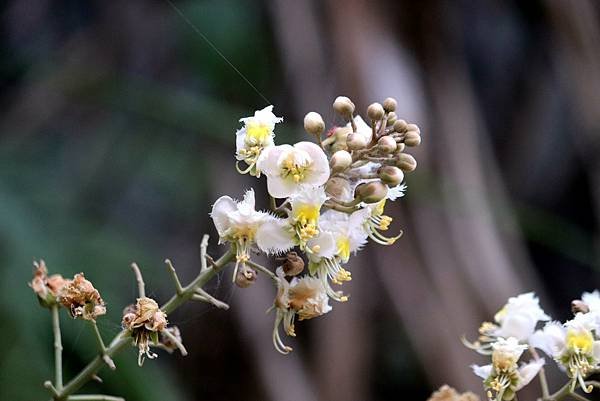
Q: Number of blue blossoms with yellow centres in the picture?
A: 0